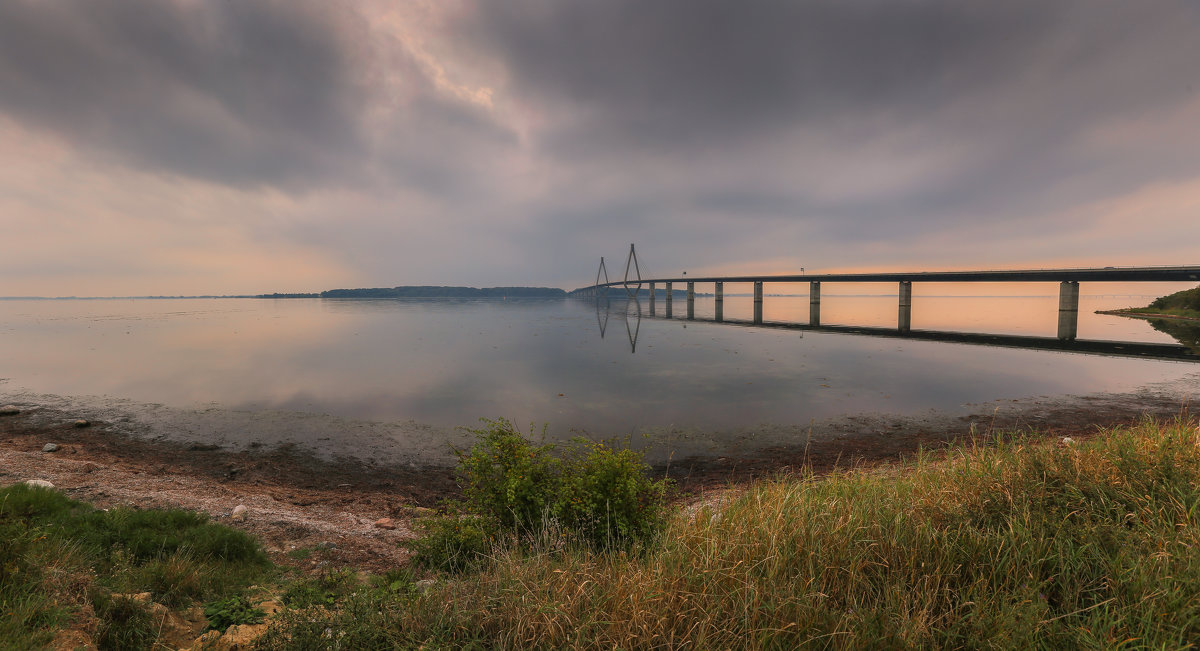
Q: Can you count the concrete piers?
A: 8